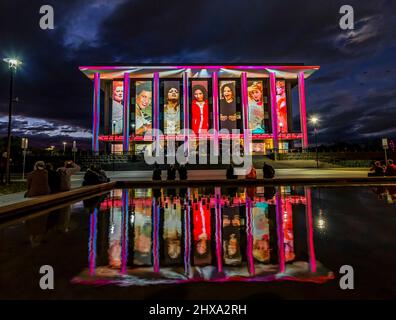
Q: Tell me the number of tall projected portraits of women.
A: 7